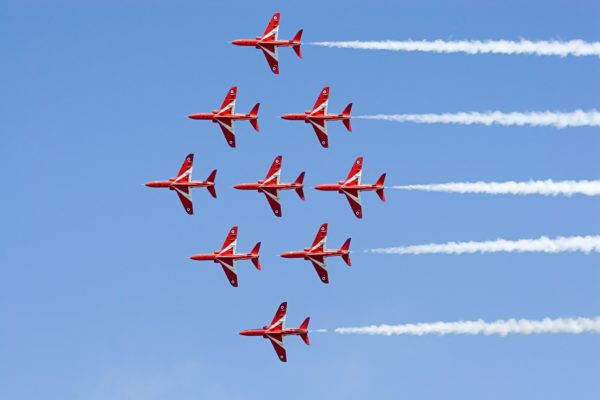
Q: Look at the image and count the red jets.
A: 9